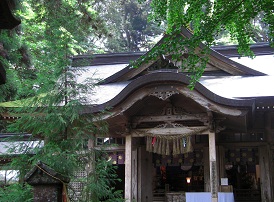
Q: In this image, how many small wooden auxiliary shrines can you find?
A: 1